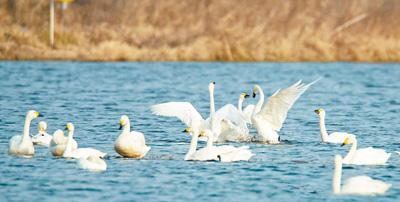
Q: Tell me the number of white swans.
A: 14